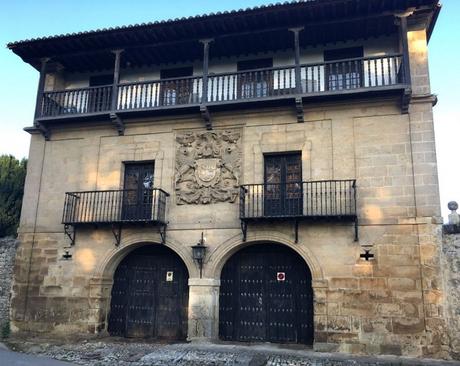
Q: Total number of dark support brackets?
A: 11